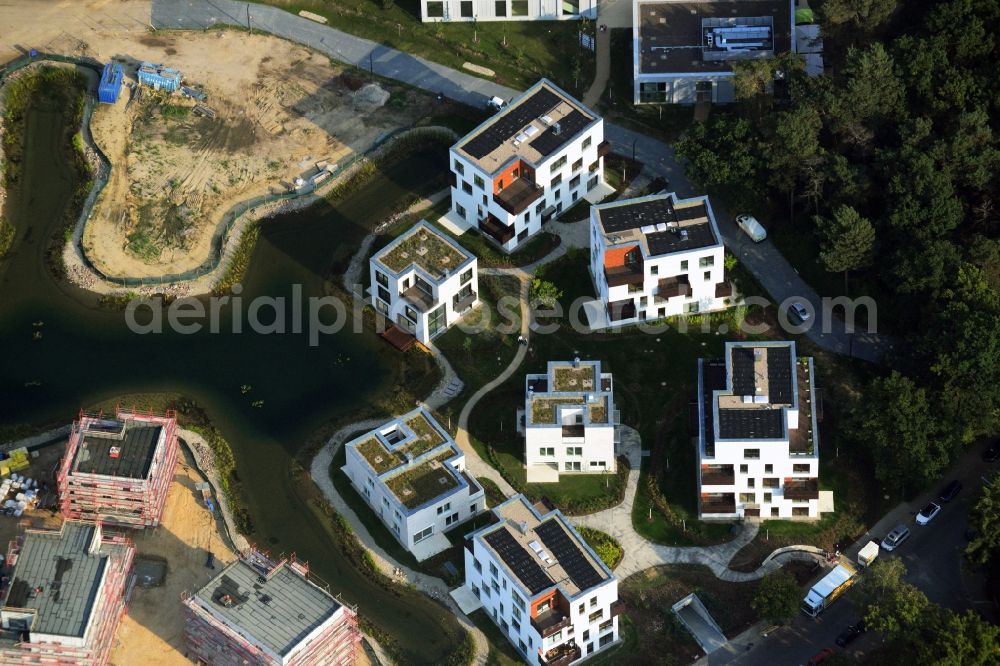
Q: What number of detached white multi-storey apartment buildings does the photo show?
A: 7